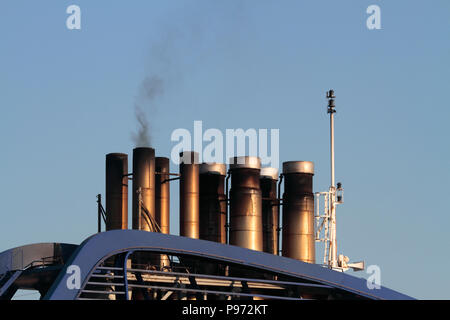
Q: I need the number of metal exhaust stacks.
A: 8